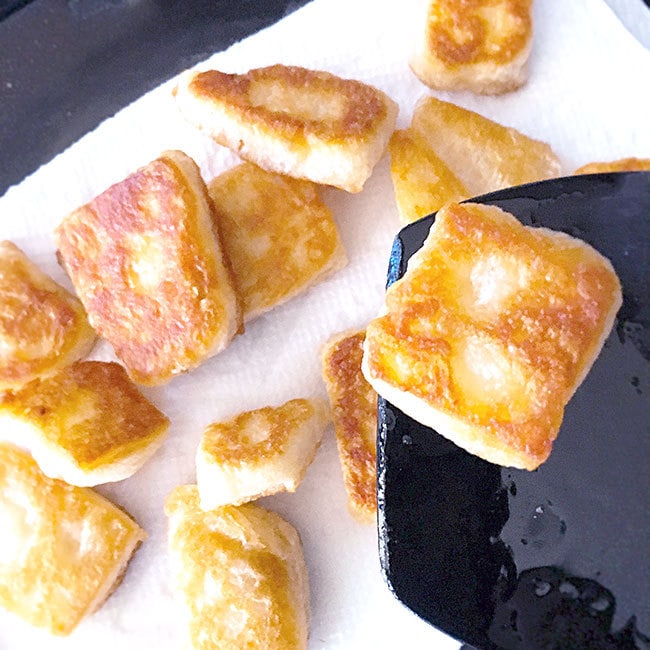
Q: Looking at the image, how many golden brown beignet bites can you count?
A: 14